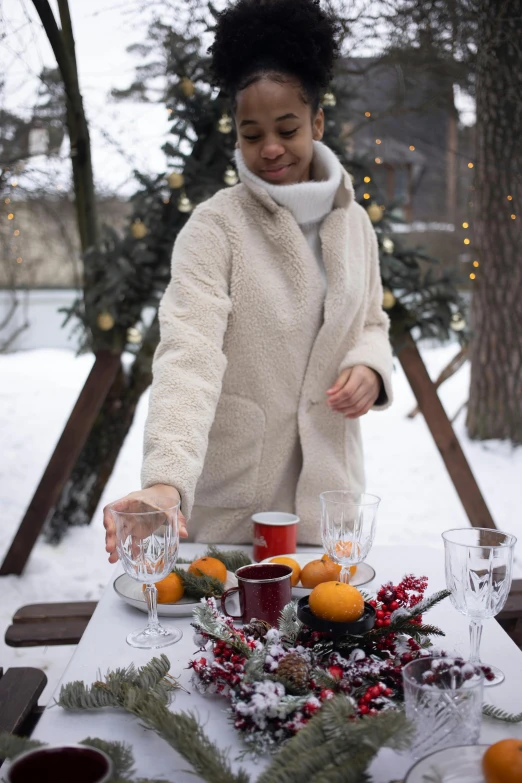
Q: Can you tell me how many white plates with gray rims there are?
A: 3